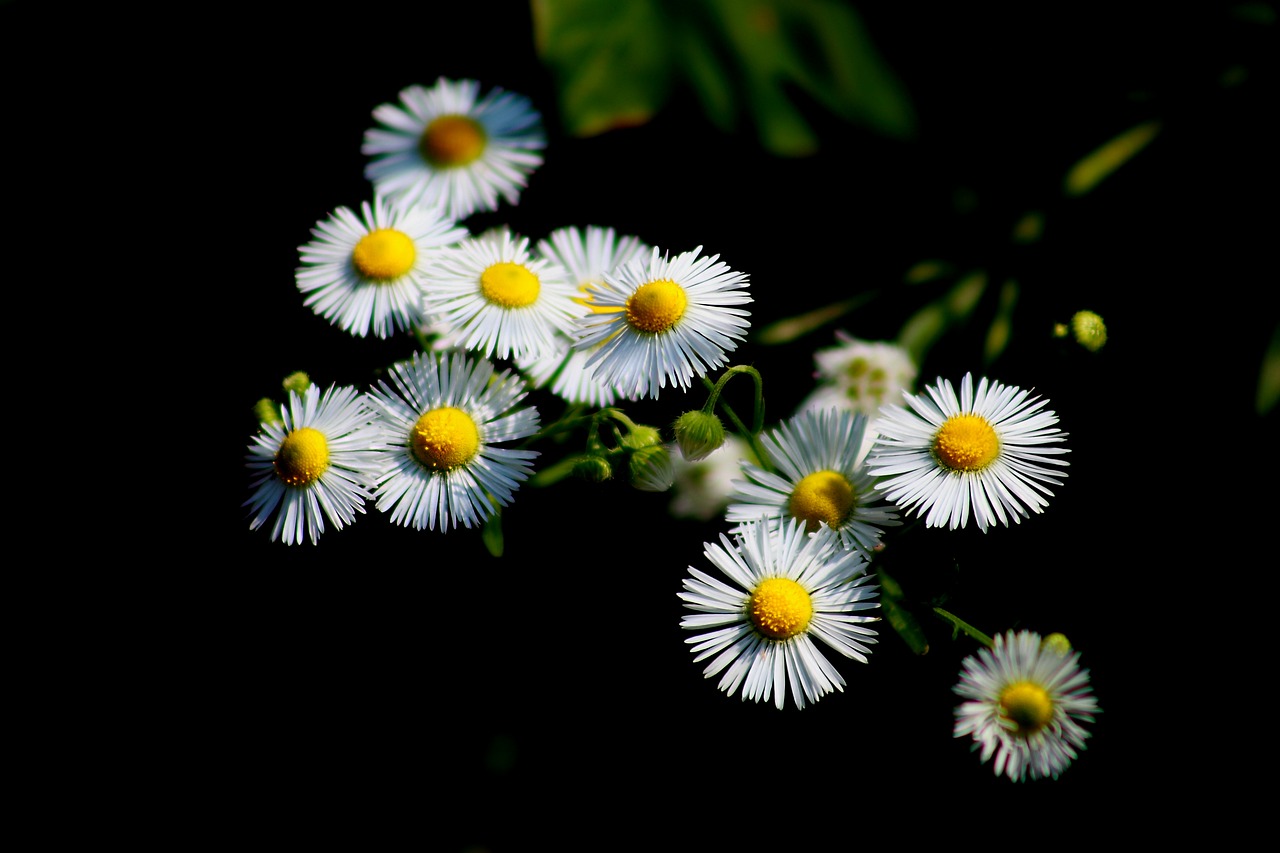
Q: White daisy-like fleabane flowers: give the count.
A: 11